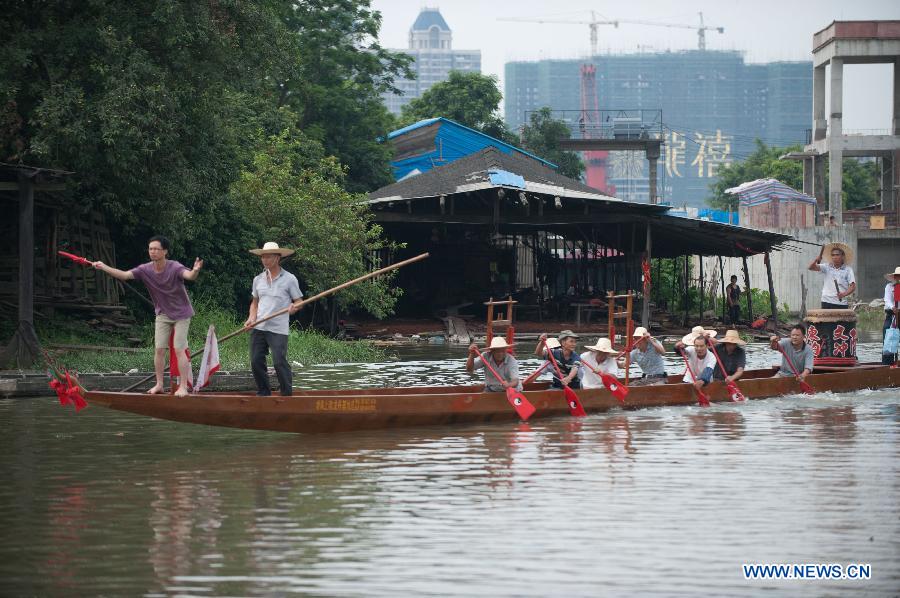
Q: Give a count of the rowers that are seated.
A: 9